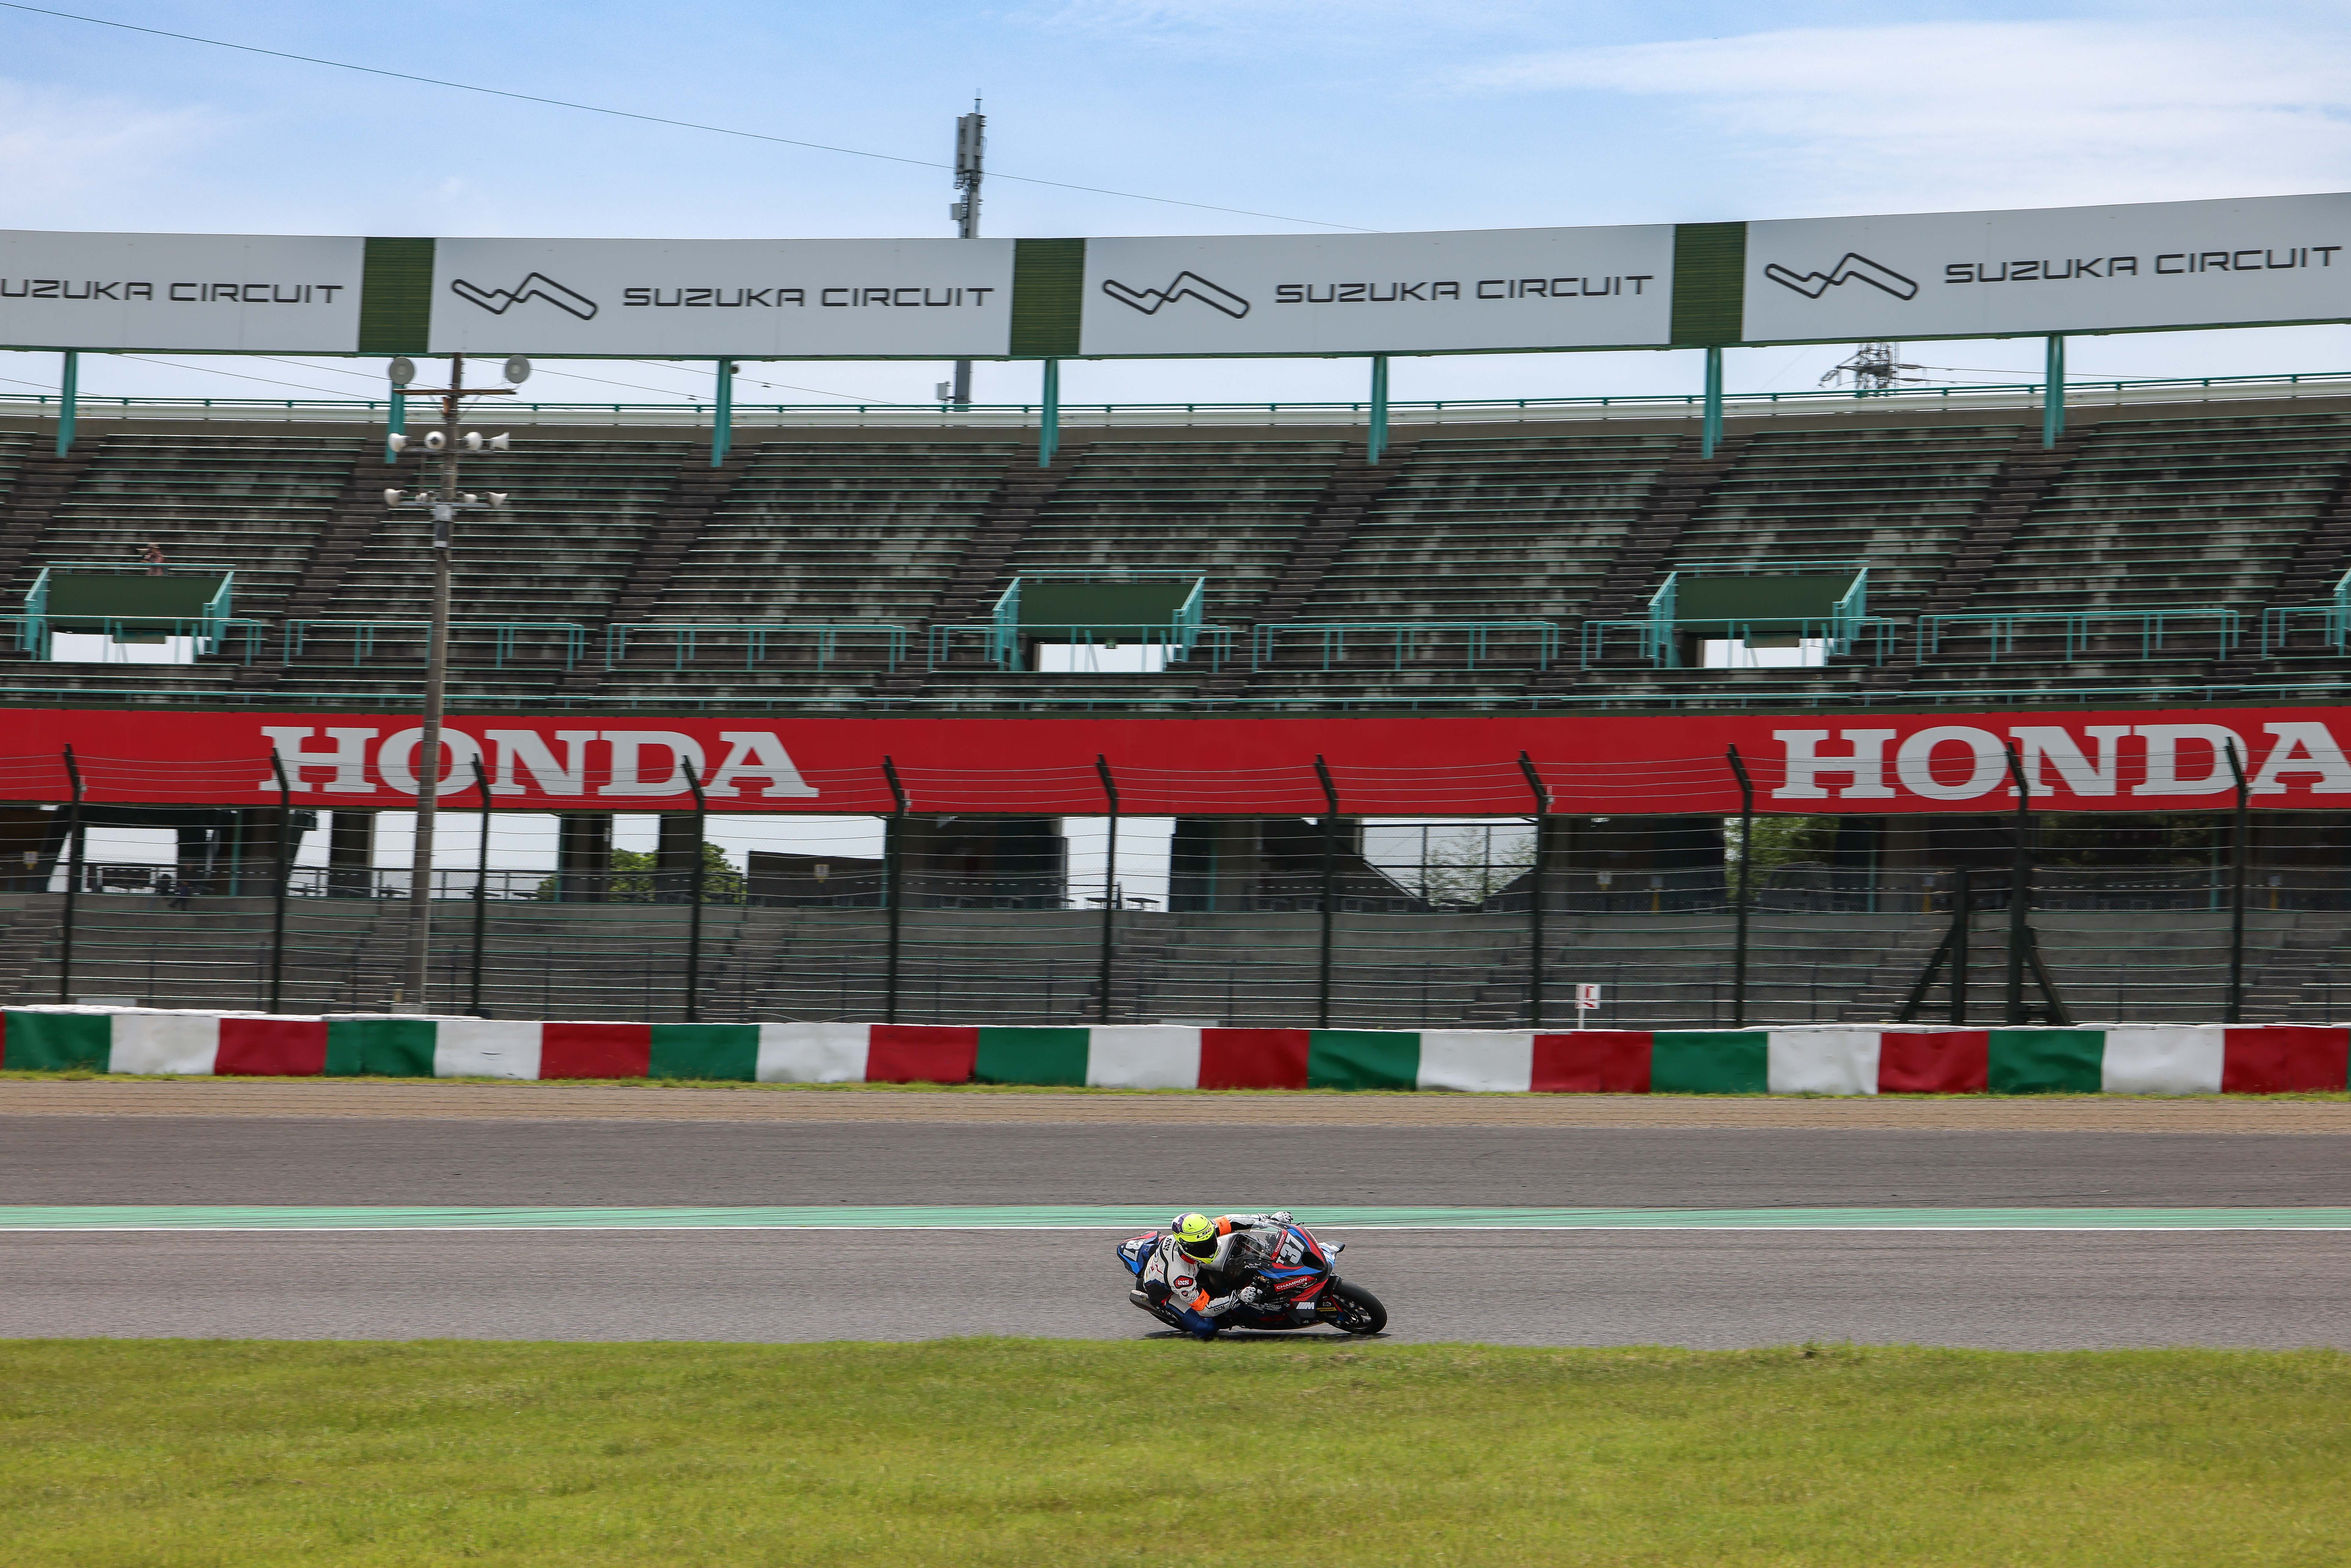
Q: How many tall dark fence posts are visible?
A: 11